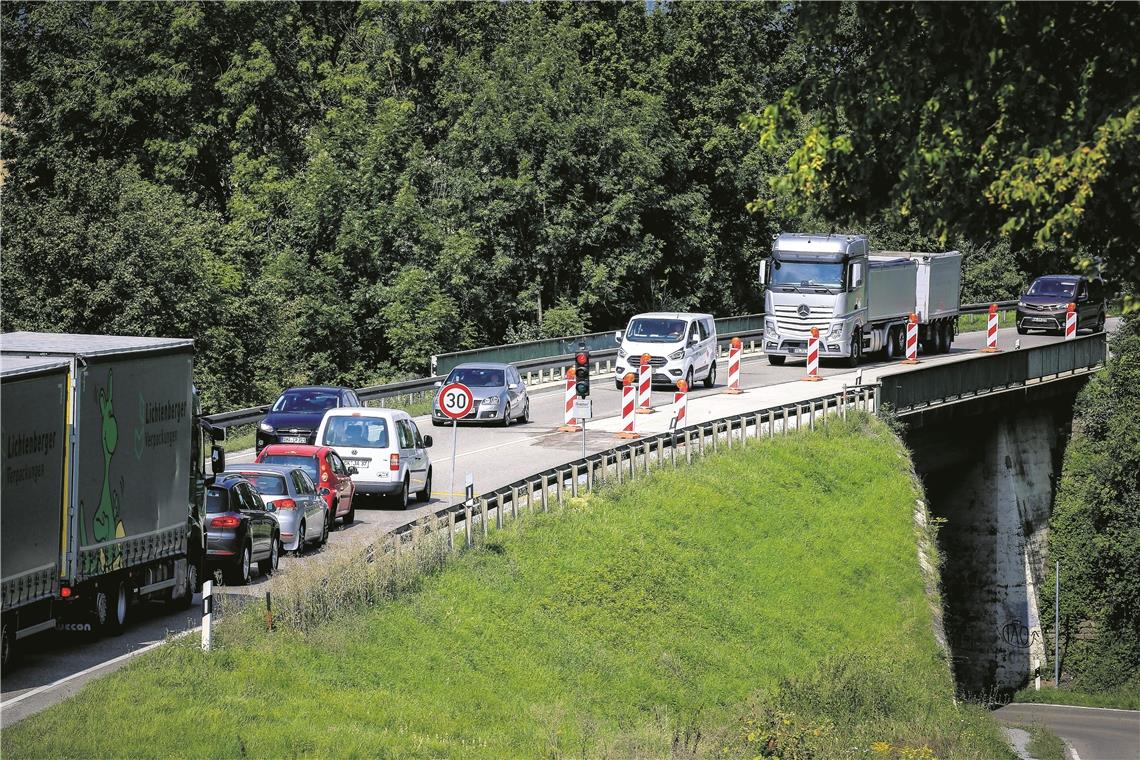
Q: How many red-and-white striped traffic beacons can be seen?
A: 9